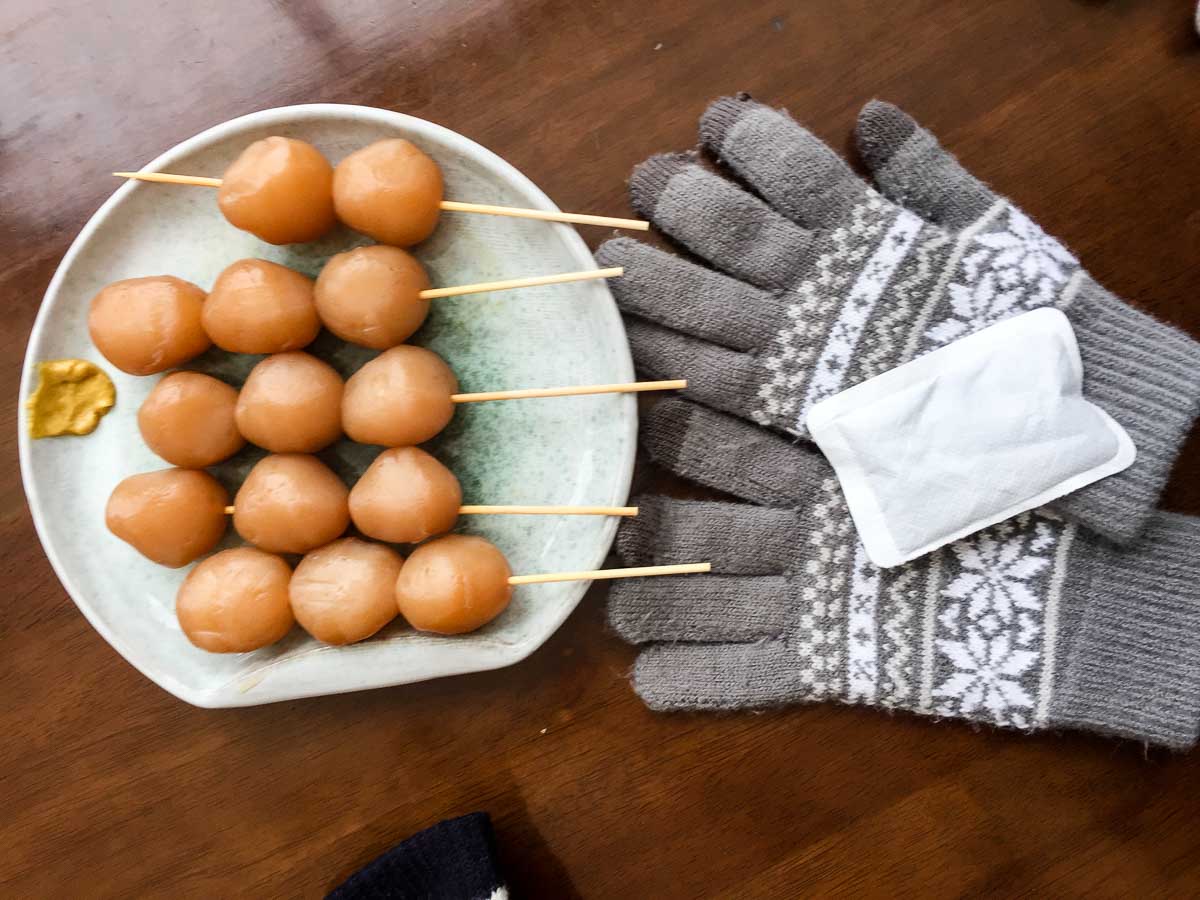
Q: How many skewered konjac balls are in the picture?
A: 14